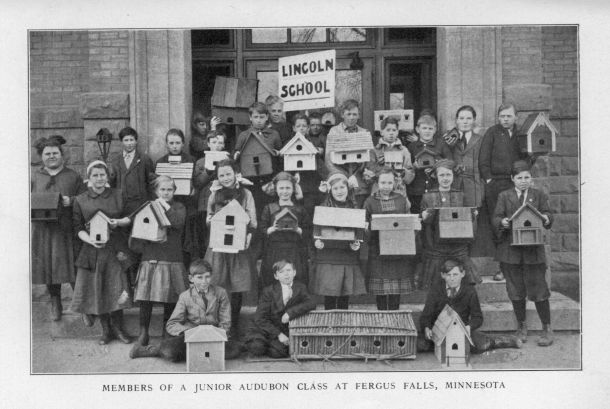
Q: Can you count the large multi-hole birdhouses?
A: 1